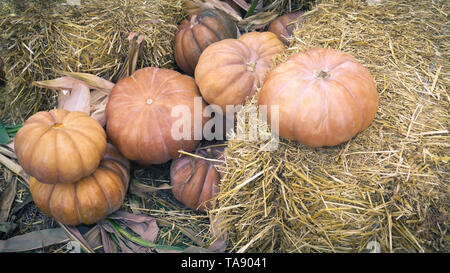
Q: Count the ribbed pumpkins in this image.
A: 8